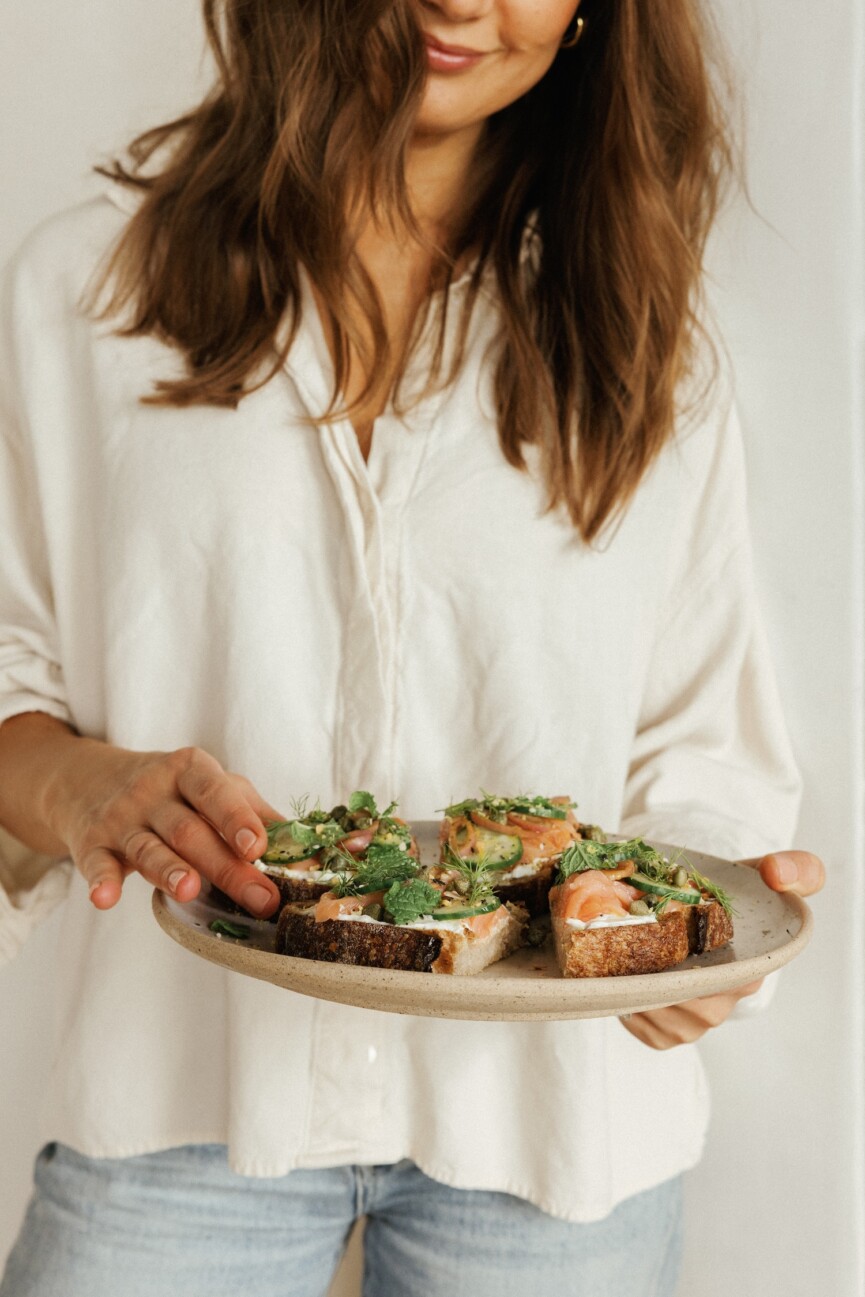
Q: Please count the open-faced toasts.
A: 4